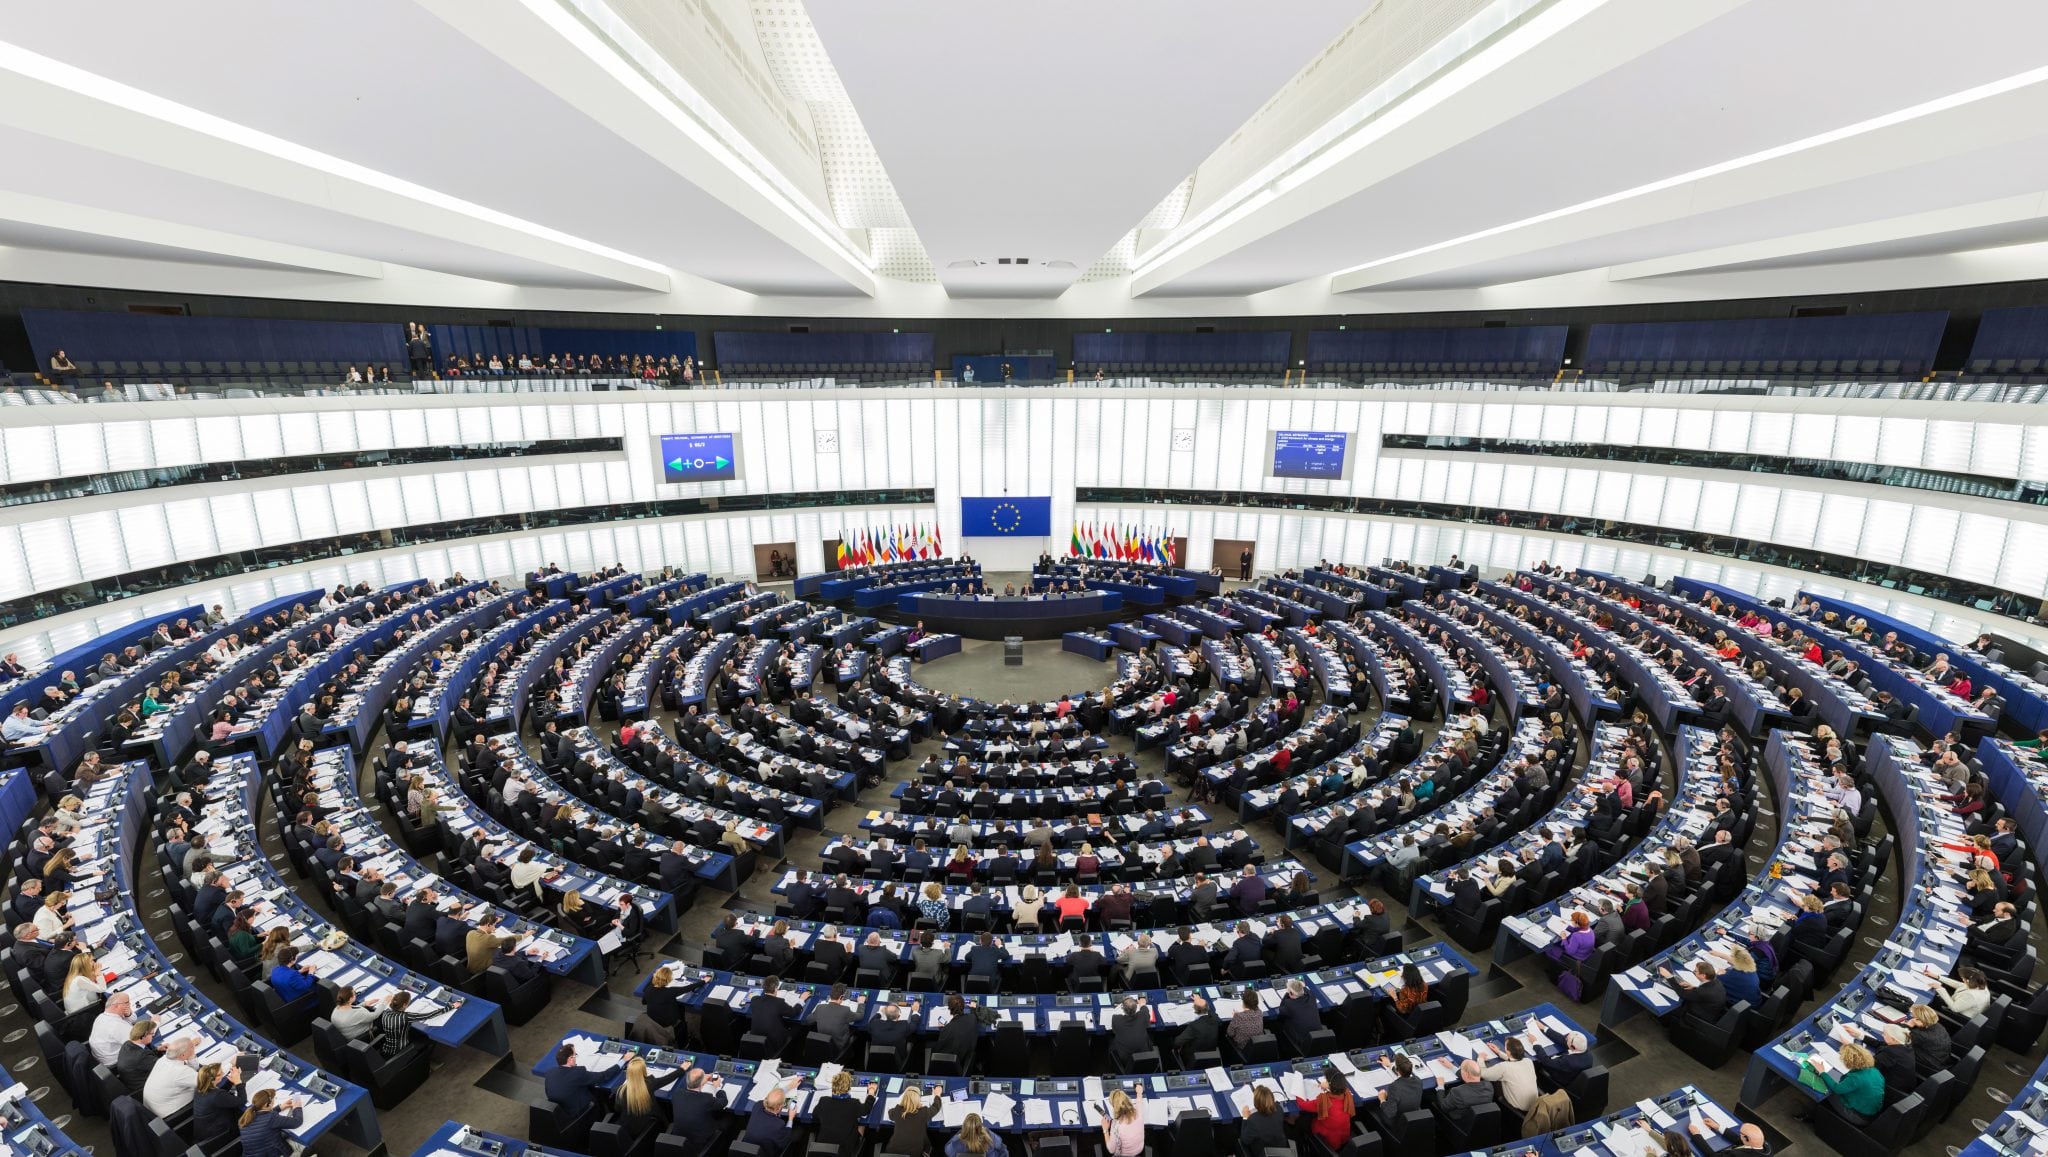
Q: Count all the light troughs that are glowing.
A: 4